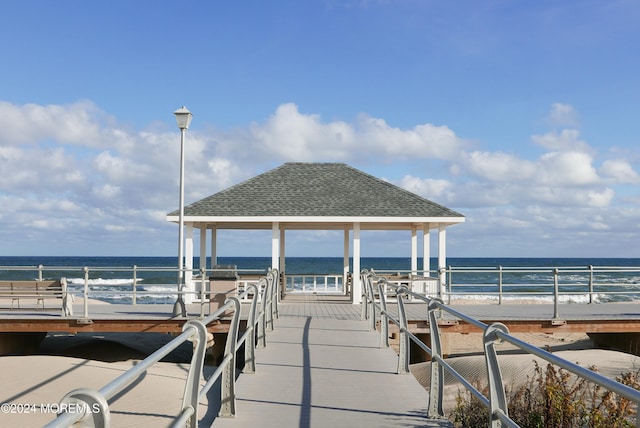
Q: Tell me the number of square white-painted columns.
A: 10